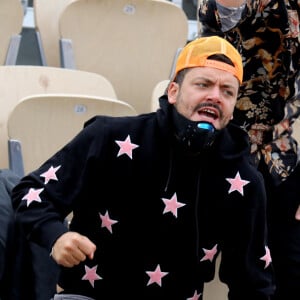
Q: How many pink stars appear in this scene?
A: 11